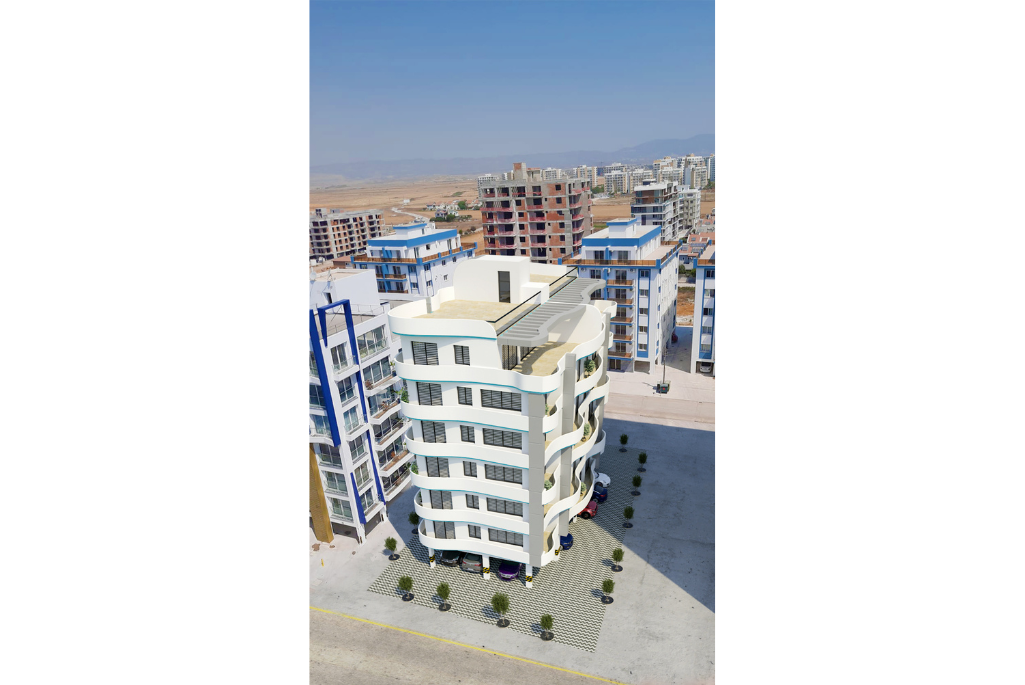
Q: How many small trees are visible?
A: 12